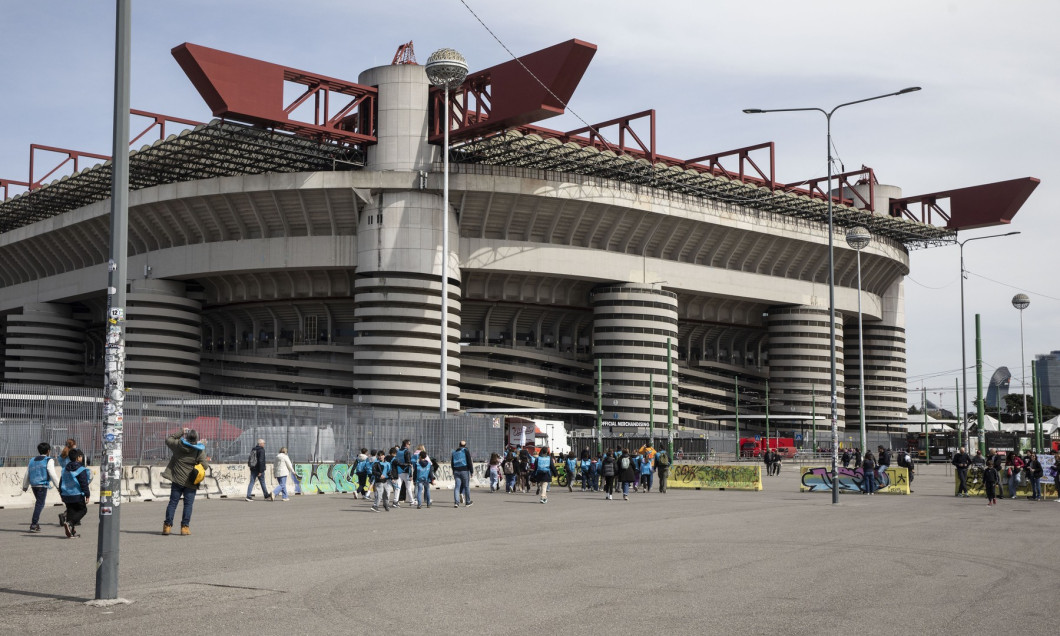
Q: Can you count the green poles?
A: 13